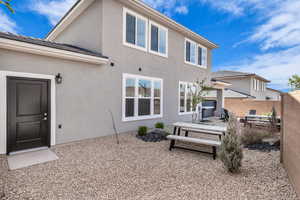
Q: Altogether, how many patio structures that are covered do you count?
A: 1